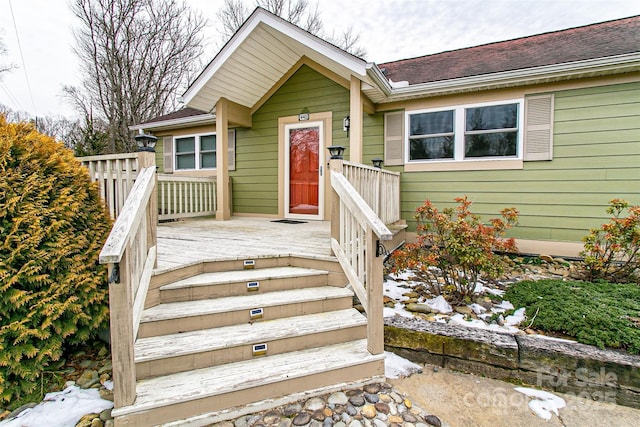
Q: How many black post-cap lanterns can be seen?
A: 3